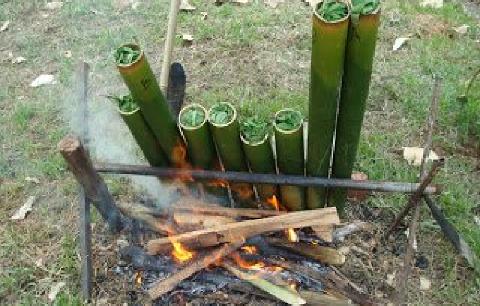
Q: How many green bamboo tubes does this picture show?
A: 8